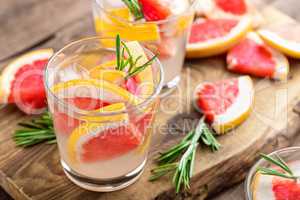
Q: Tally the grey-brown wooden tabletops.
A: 1